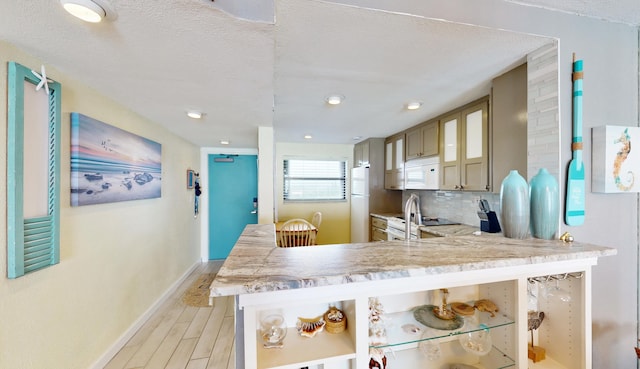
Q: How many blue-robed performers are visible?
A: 0